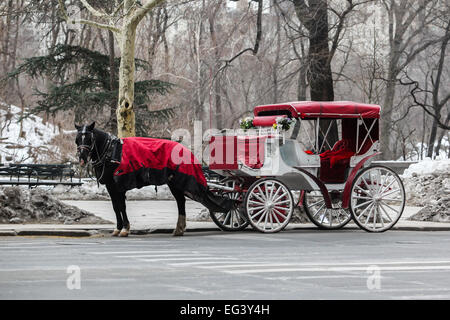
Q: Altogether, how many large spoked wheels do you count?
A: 4